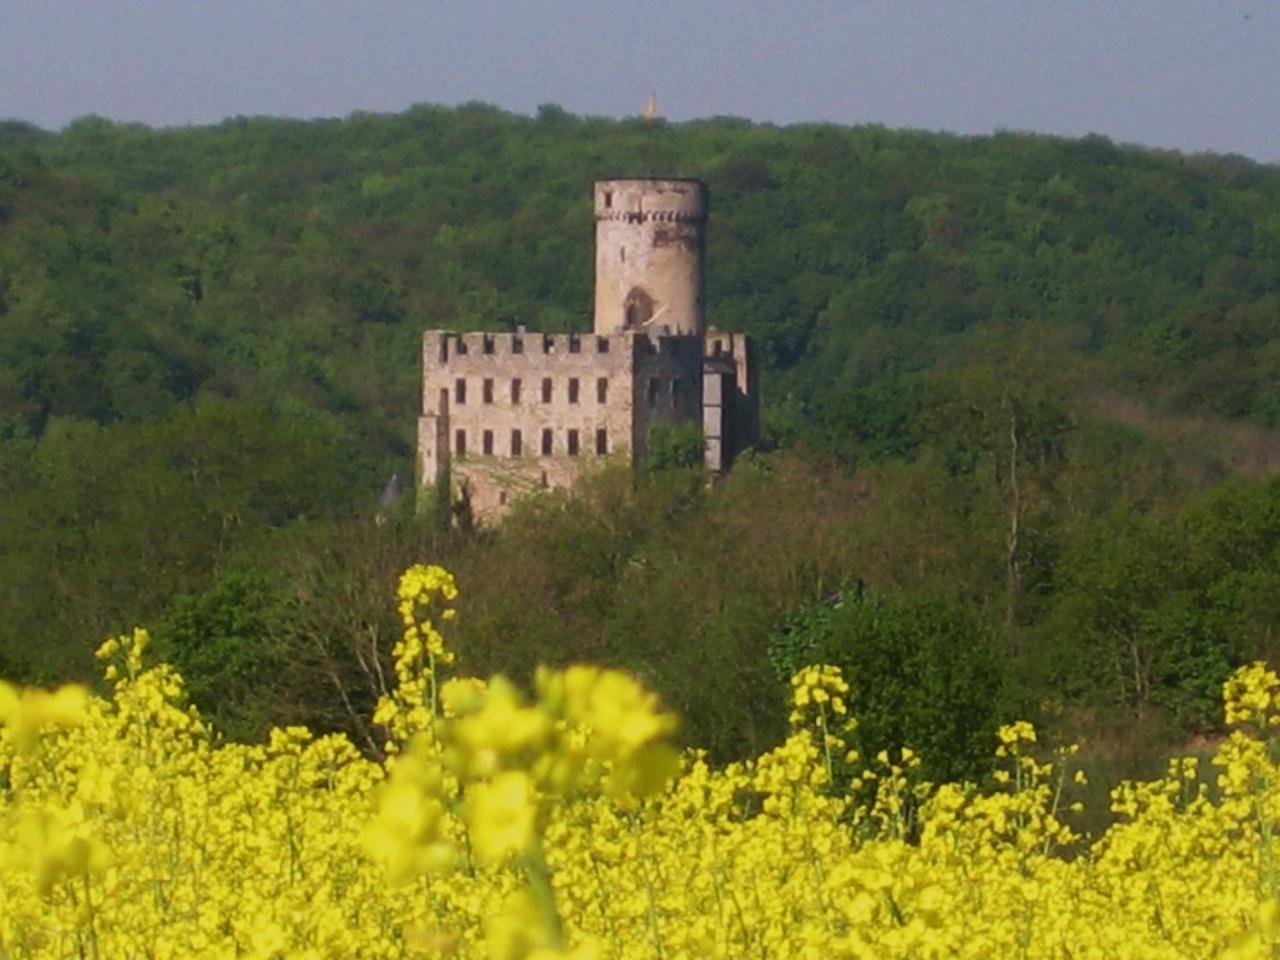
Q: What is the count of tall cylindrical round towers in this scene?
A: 1